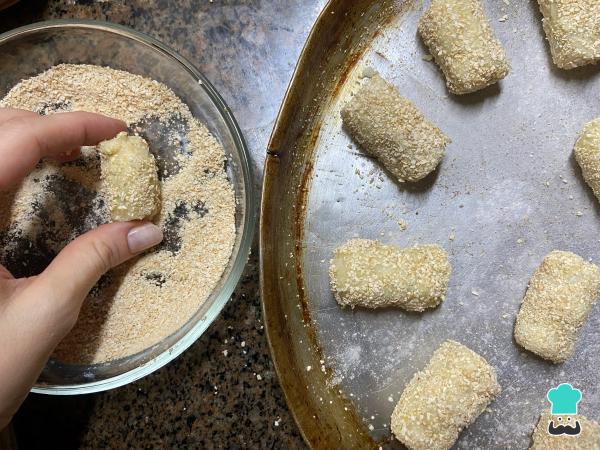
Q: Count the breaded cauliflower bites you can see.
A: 9